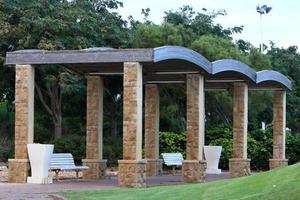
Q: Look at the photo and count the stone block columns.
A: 7